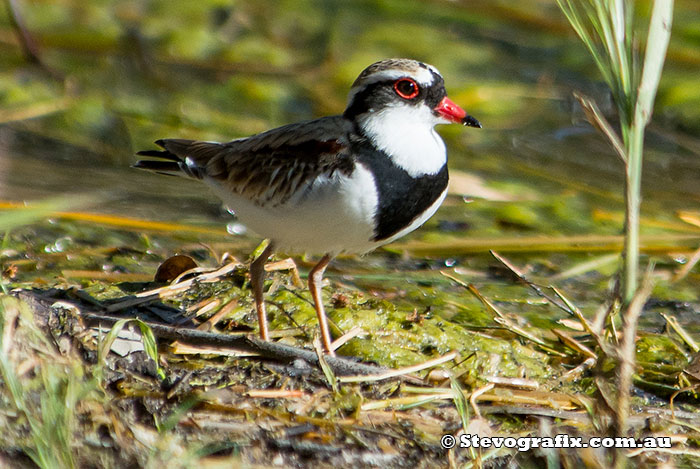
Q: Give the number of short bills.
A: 1